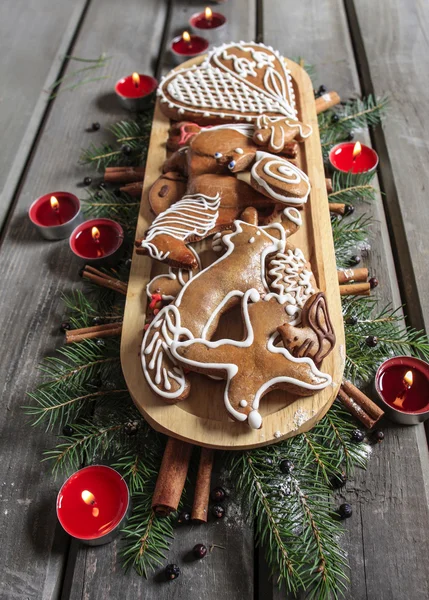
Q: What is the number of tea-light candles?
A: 8